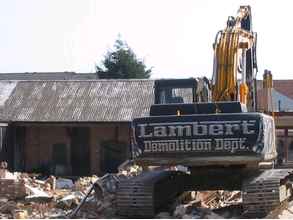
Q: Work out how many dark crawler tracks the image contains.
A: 2